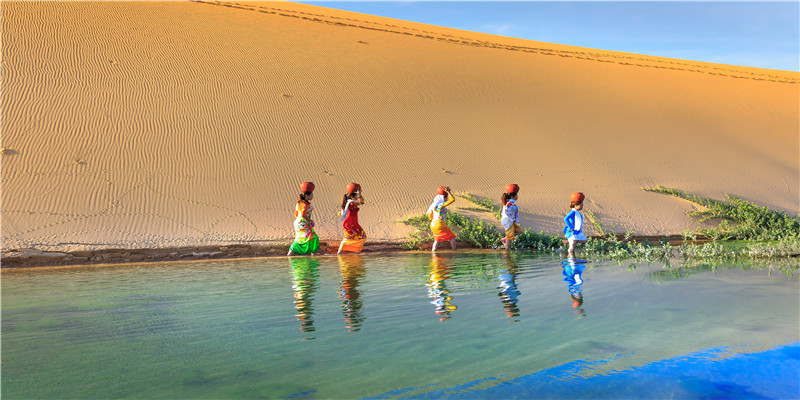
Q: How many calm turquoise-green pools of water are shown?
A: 1